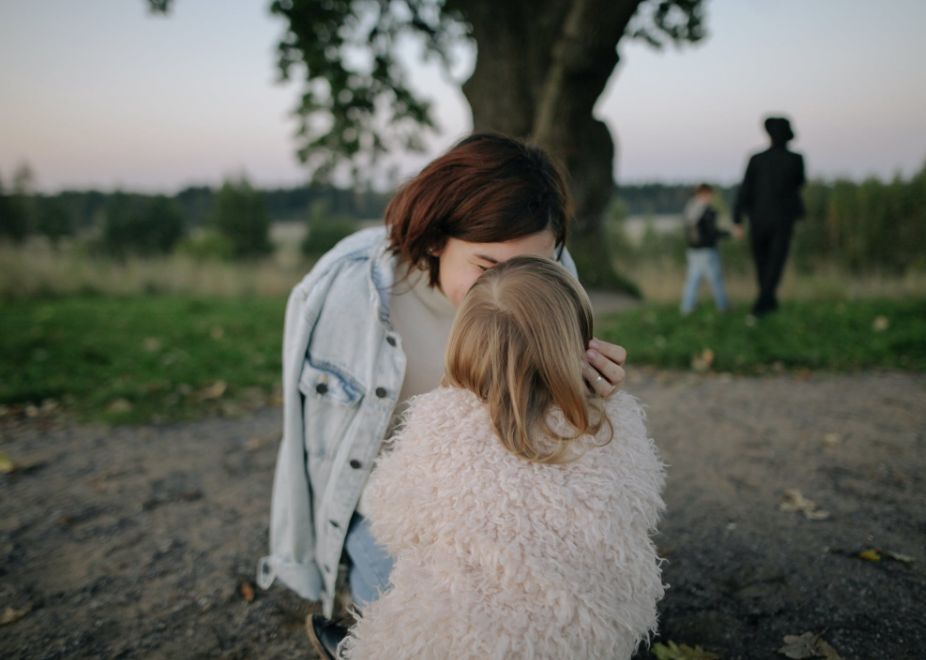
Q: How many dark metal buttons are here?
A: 6